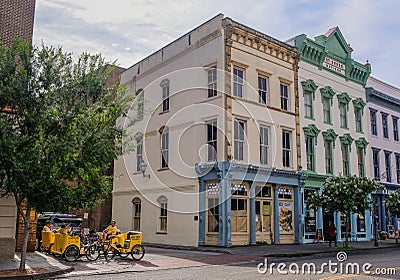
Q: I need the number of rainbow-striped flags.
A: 0